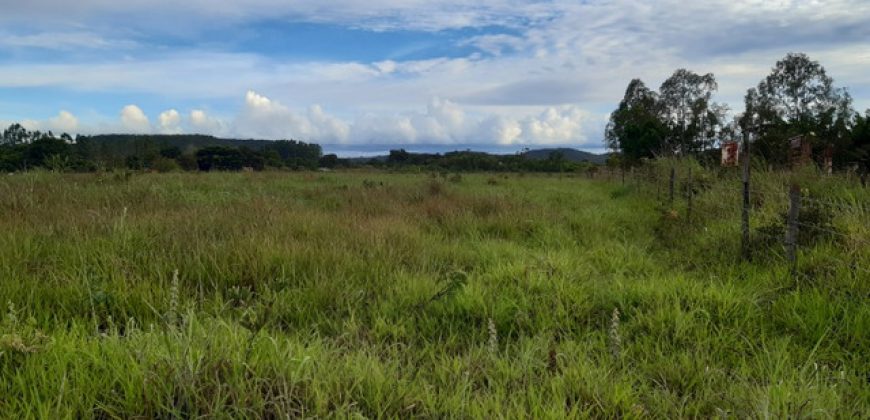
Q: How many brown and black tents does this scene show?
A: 0